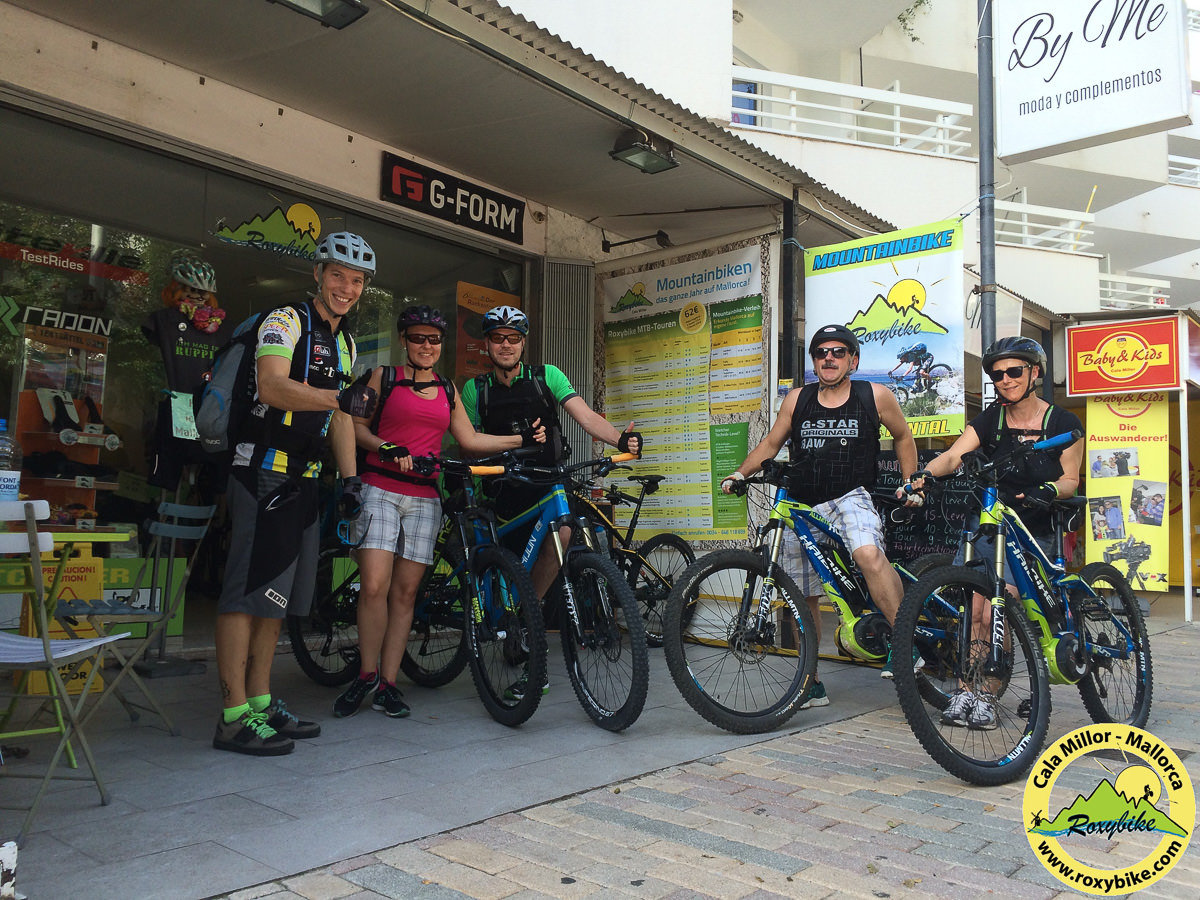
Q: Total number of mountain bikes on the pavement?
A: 5